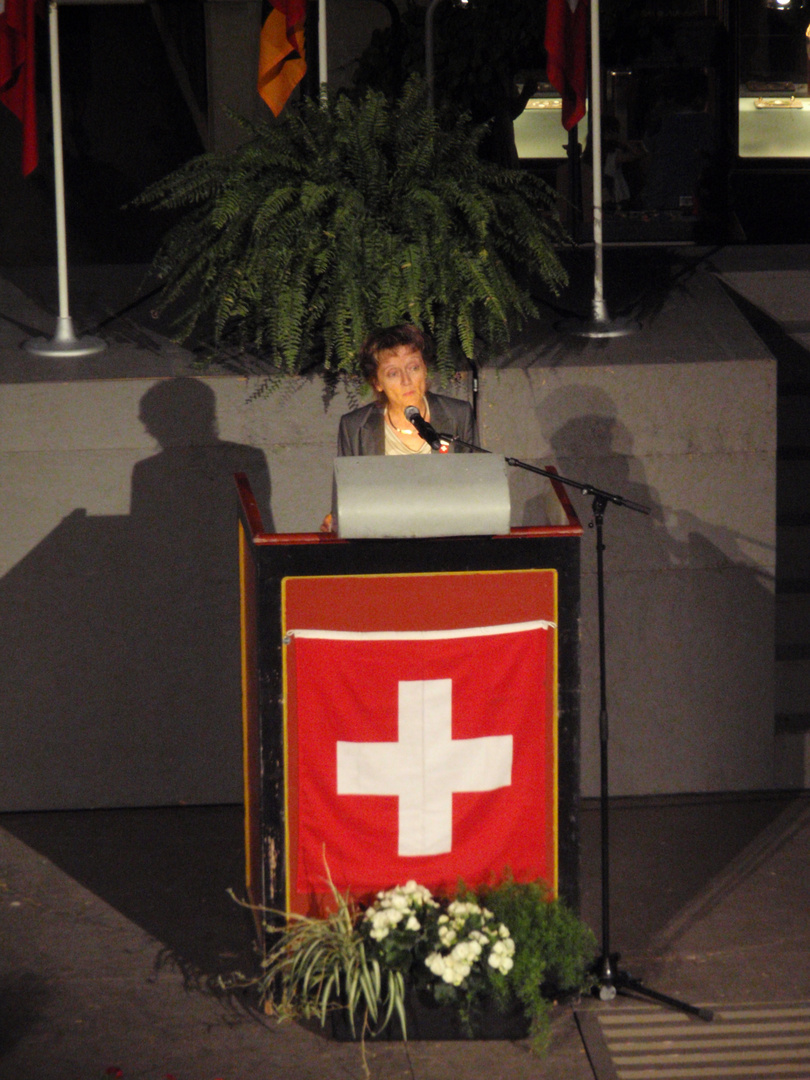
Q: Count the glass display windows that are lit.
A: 2